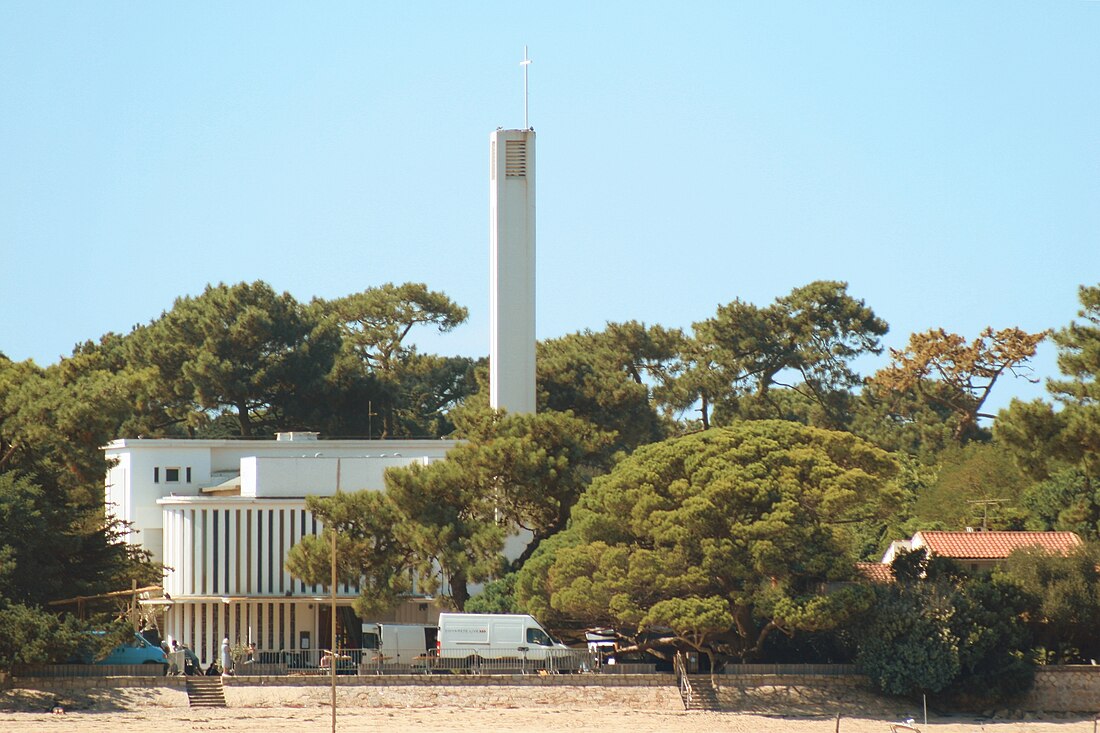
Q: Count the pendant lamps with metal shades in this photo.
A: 0